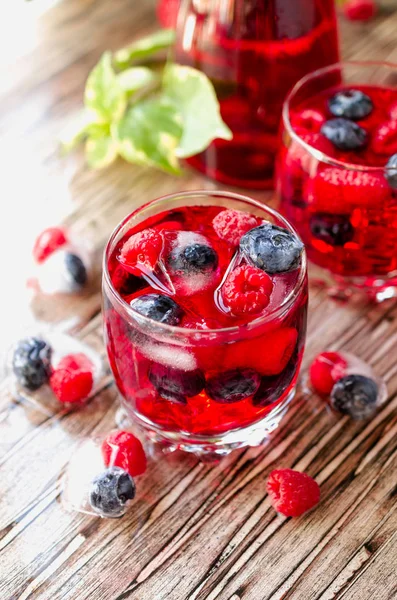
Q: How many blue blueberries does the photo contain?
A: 14